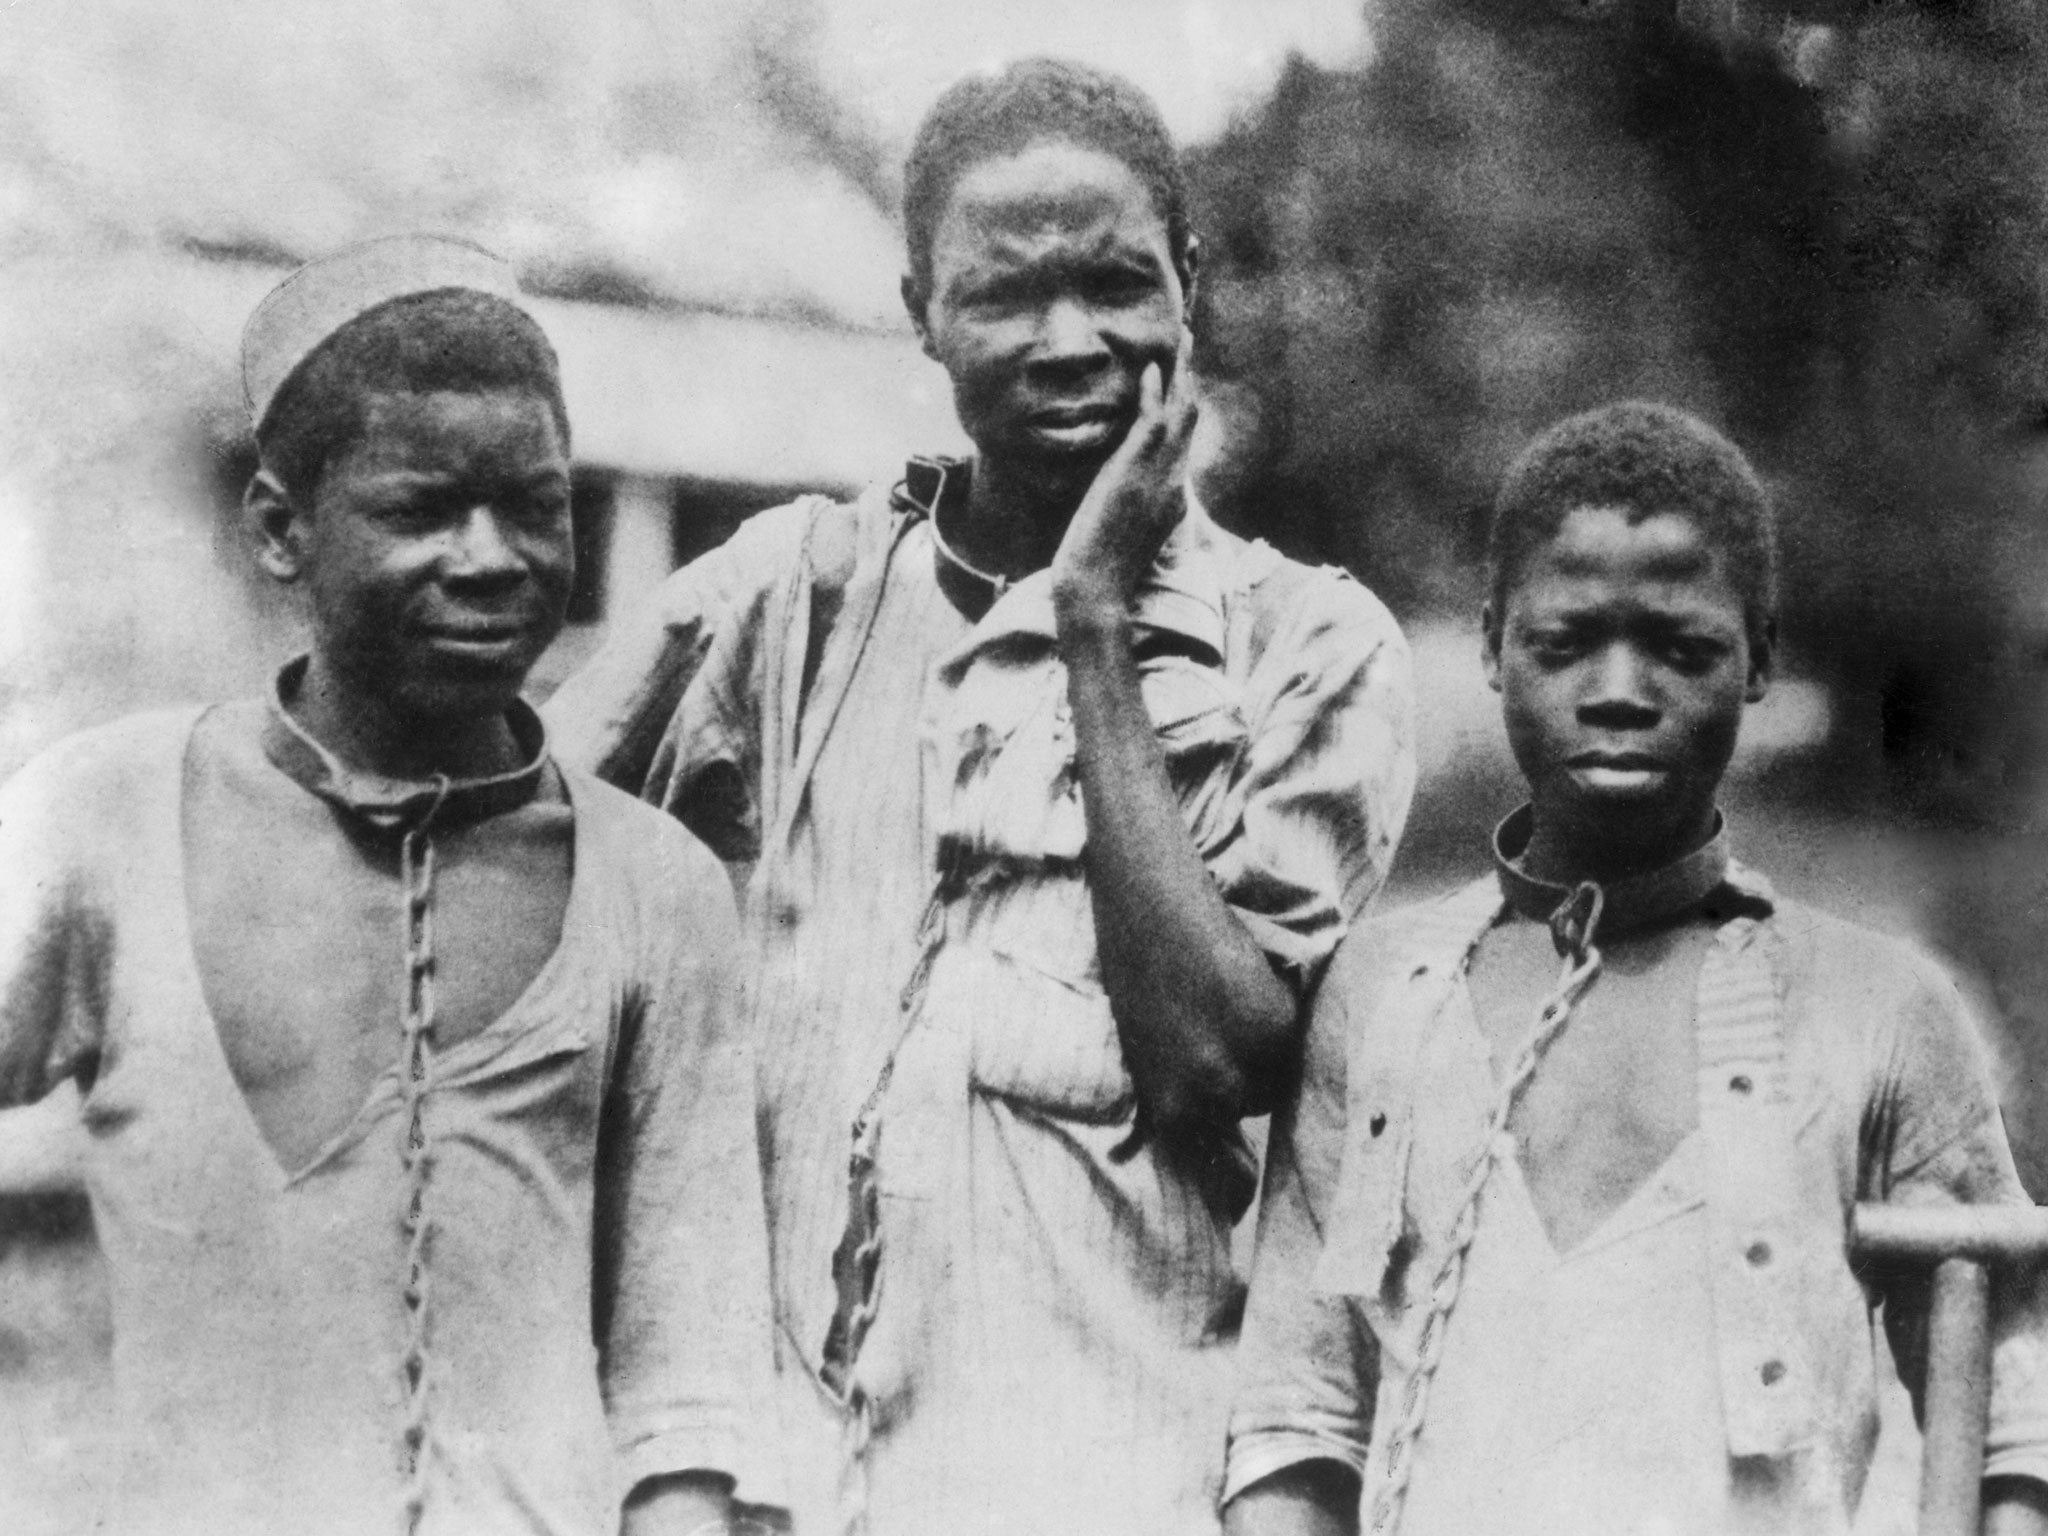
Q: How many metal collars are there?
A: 3